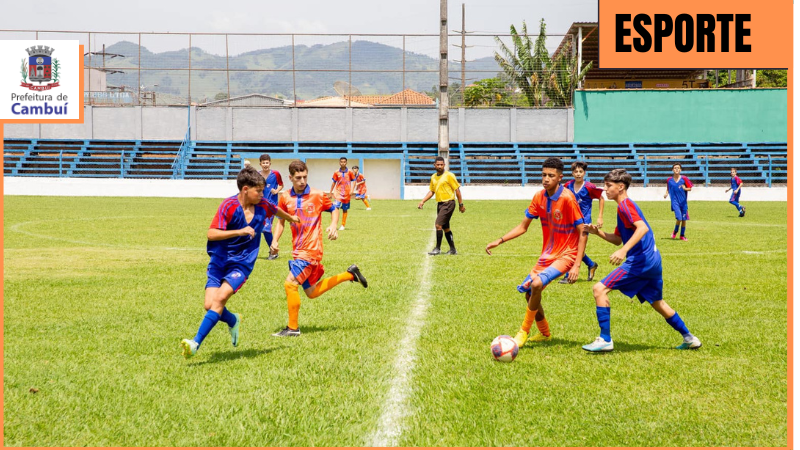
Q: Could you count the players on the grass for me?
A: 10